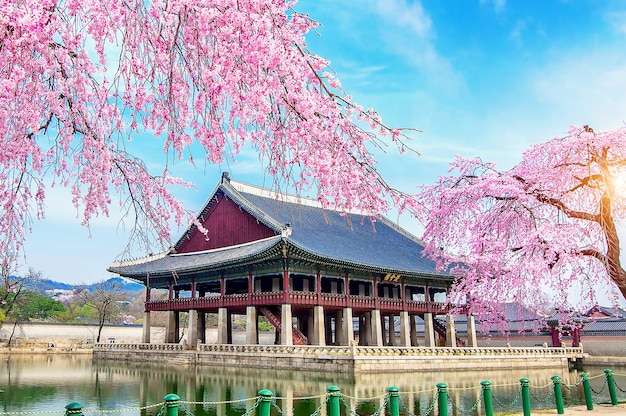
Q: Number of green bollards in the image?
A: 11